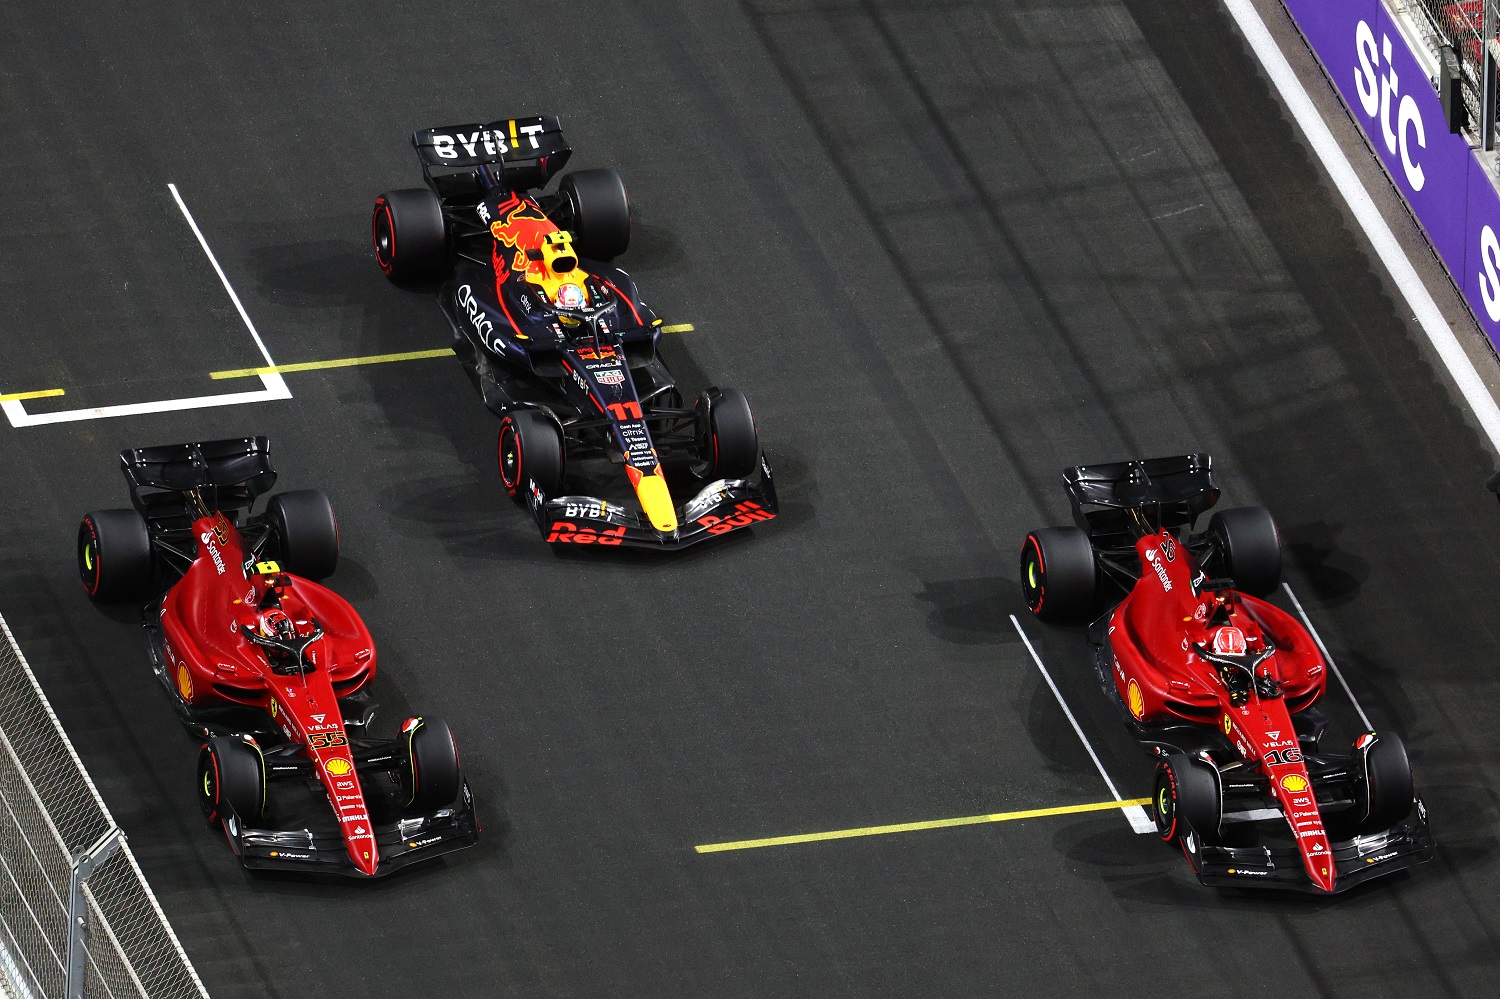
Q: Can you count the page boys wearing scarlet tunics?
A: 0